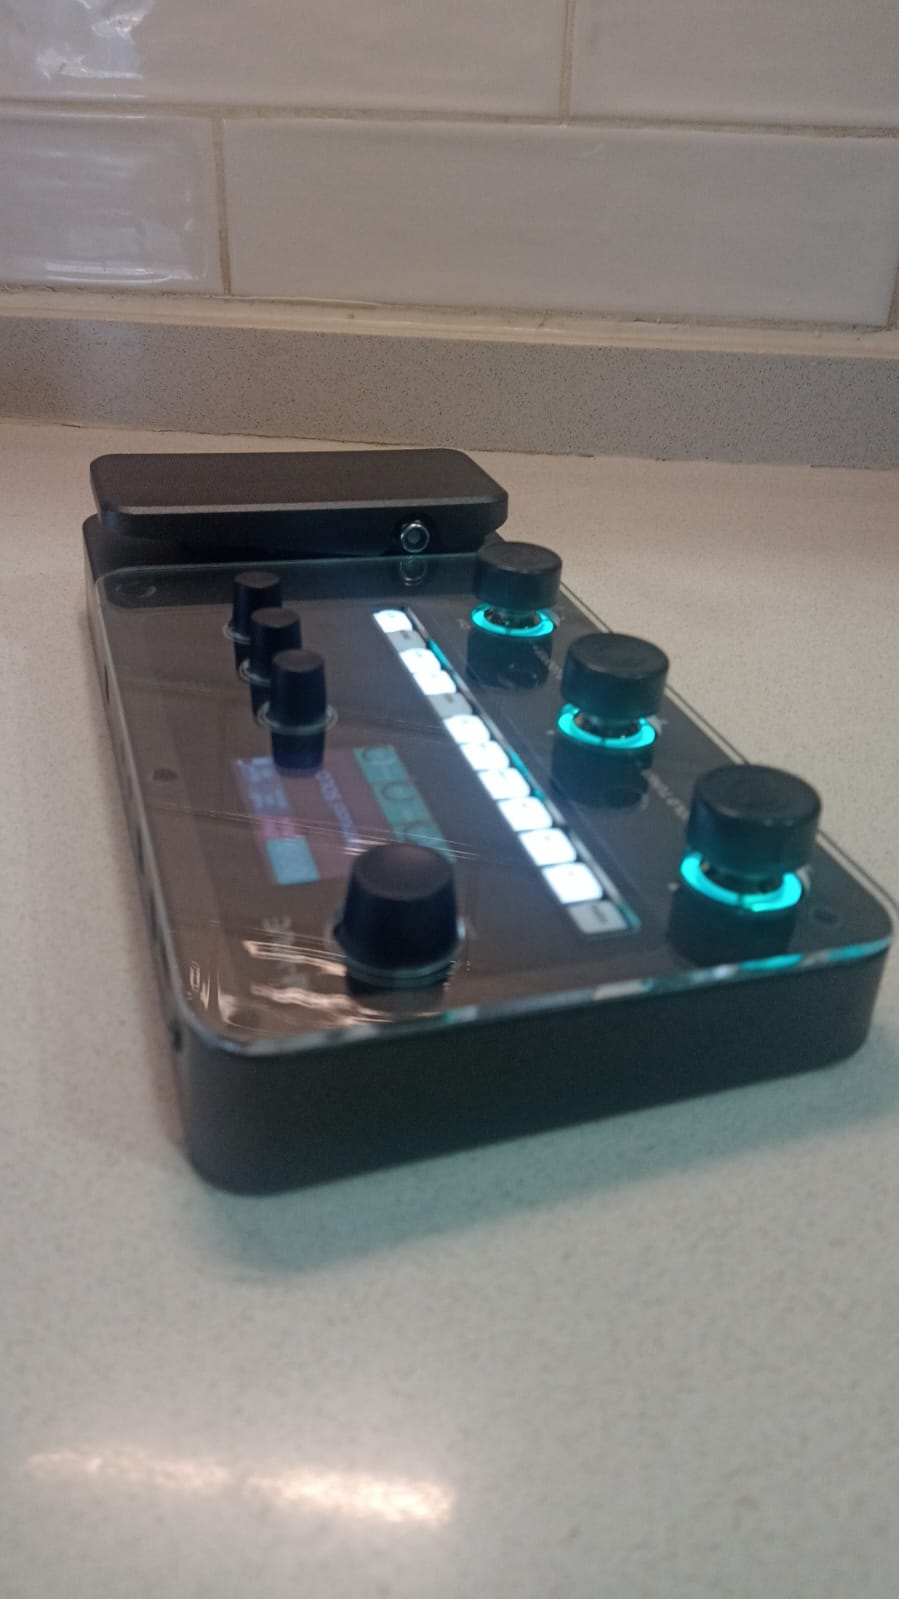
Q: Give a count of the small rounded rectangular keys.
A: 12